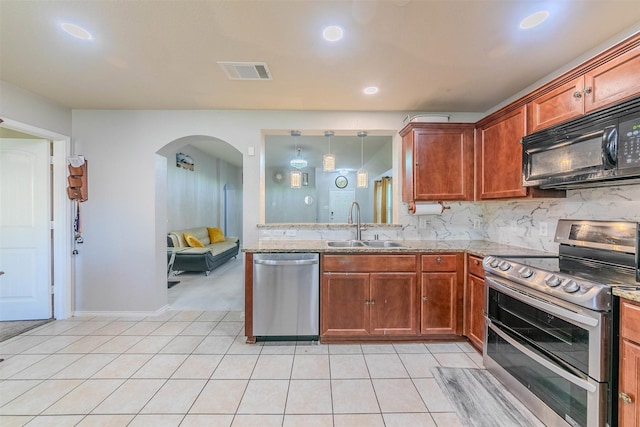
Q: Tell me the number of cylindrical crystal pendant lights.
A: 3